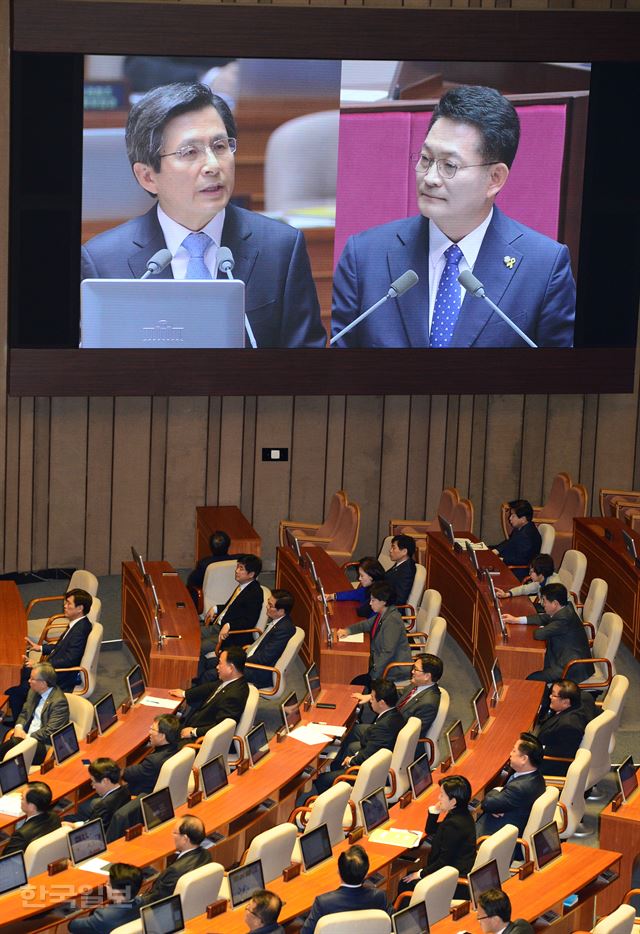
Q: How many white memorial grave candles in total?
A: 0